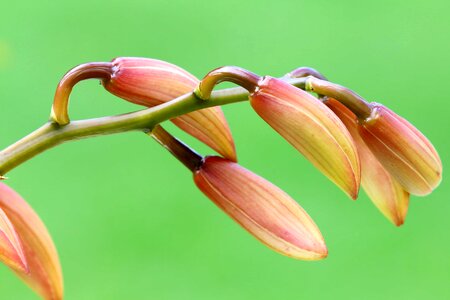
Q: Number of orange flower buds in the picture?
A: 7